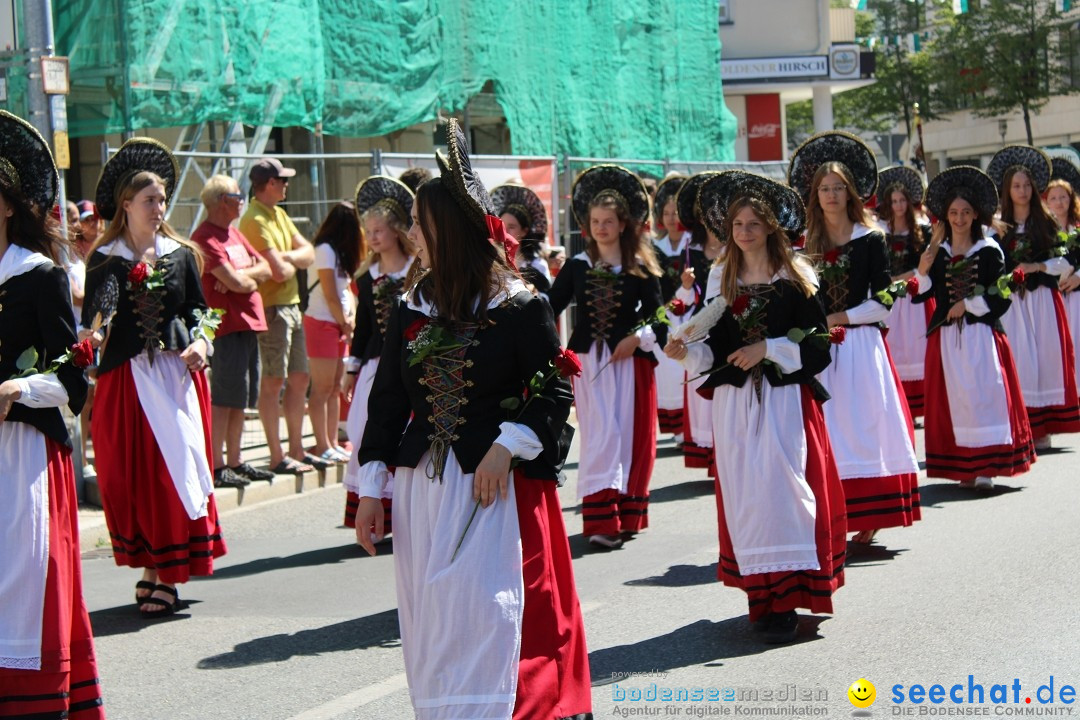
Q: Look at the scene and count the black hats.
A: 14